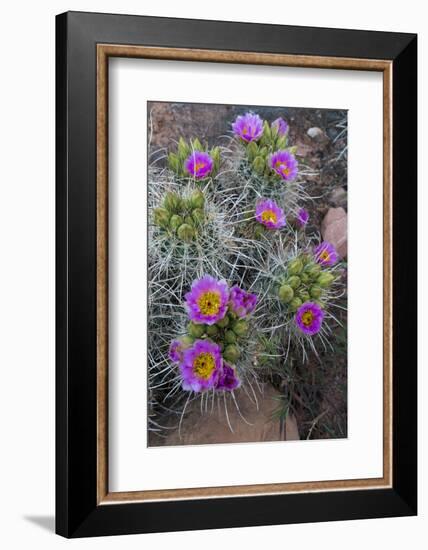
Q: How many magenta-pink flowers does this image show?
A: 13